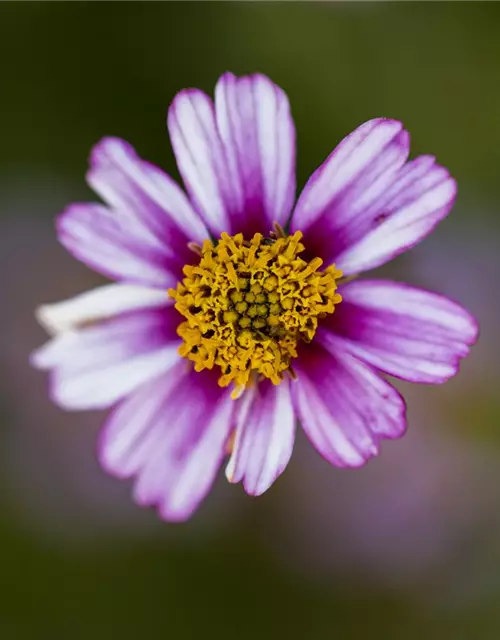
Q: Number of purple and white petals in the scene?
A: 8